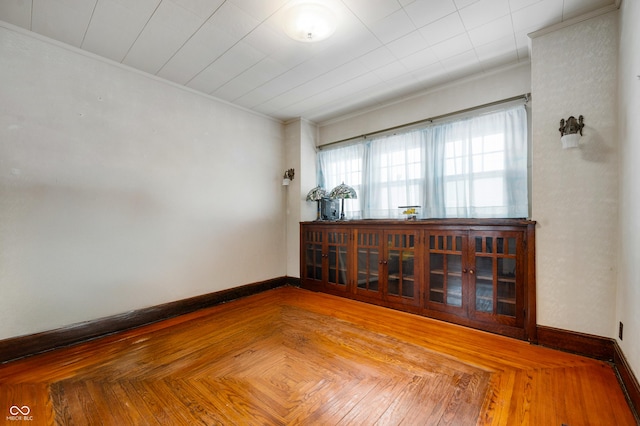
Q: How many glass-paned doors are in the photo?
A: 6